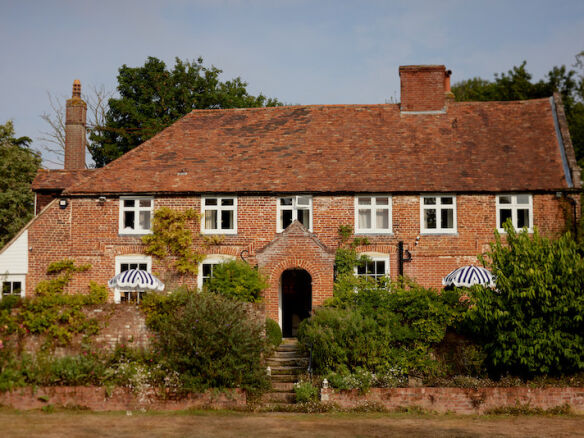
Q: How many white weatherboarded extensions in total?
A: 1